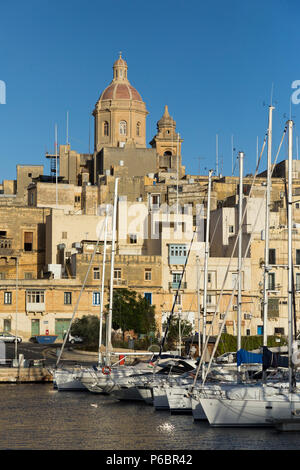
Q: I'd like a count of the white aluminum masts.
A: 6